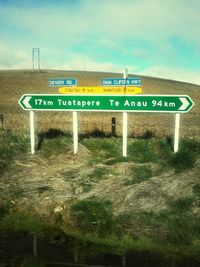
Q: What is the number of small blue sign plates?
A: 2